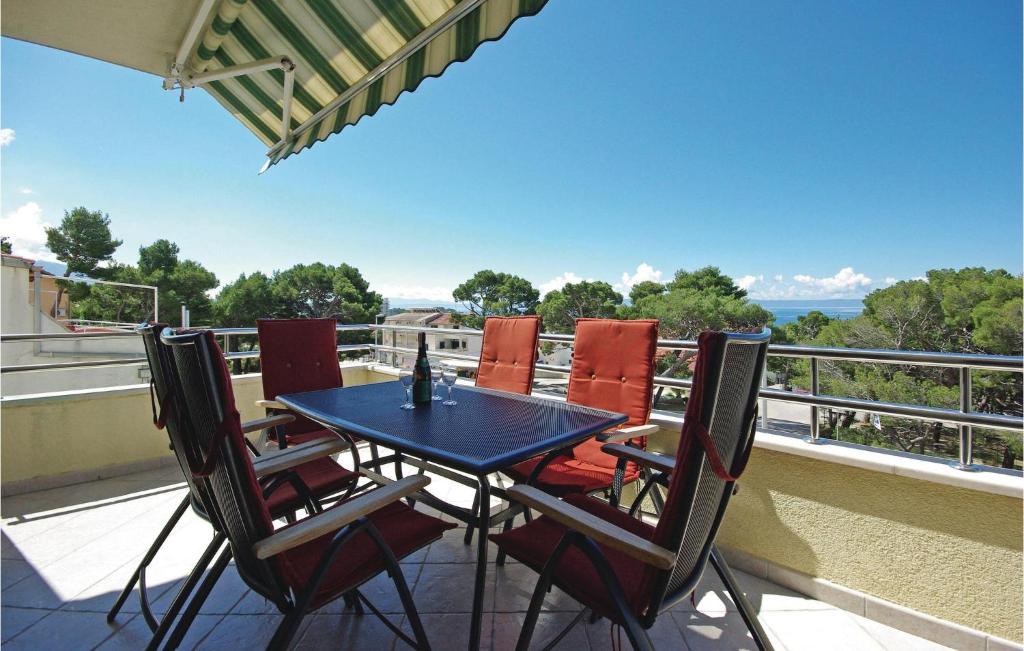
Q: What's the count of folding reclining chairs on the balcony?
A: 6